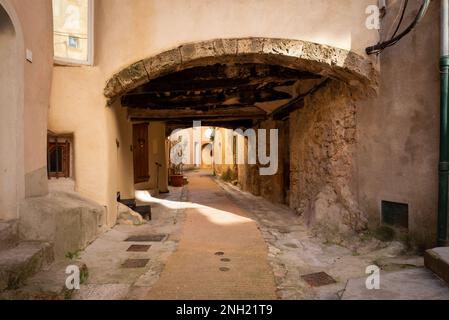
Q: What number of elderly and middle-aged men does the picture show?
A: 0